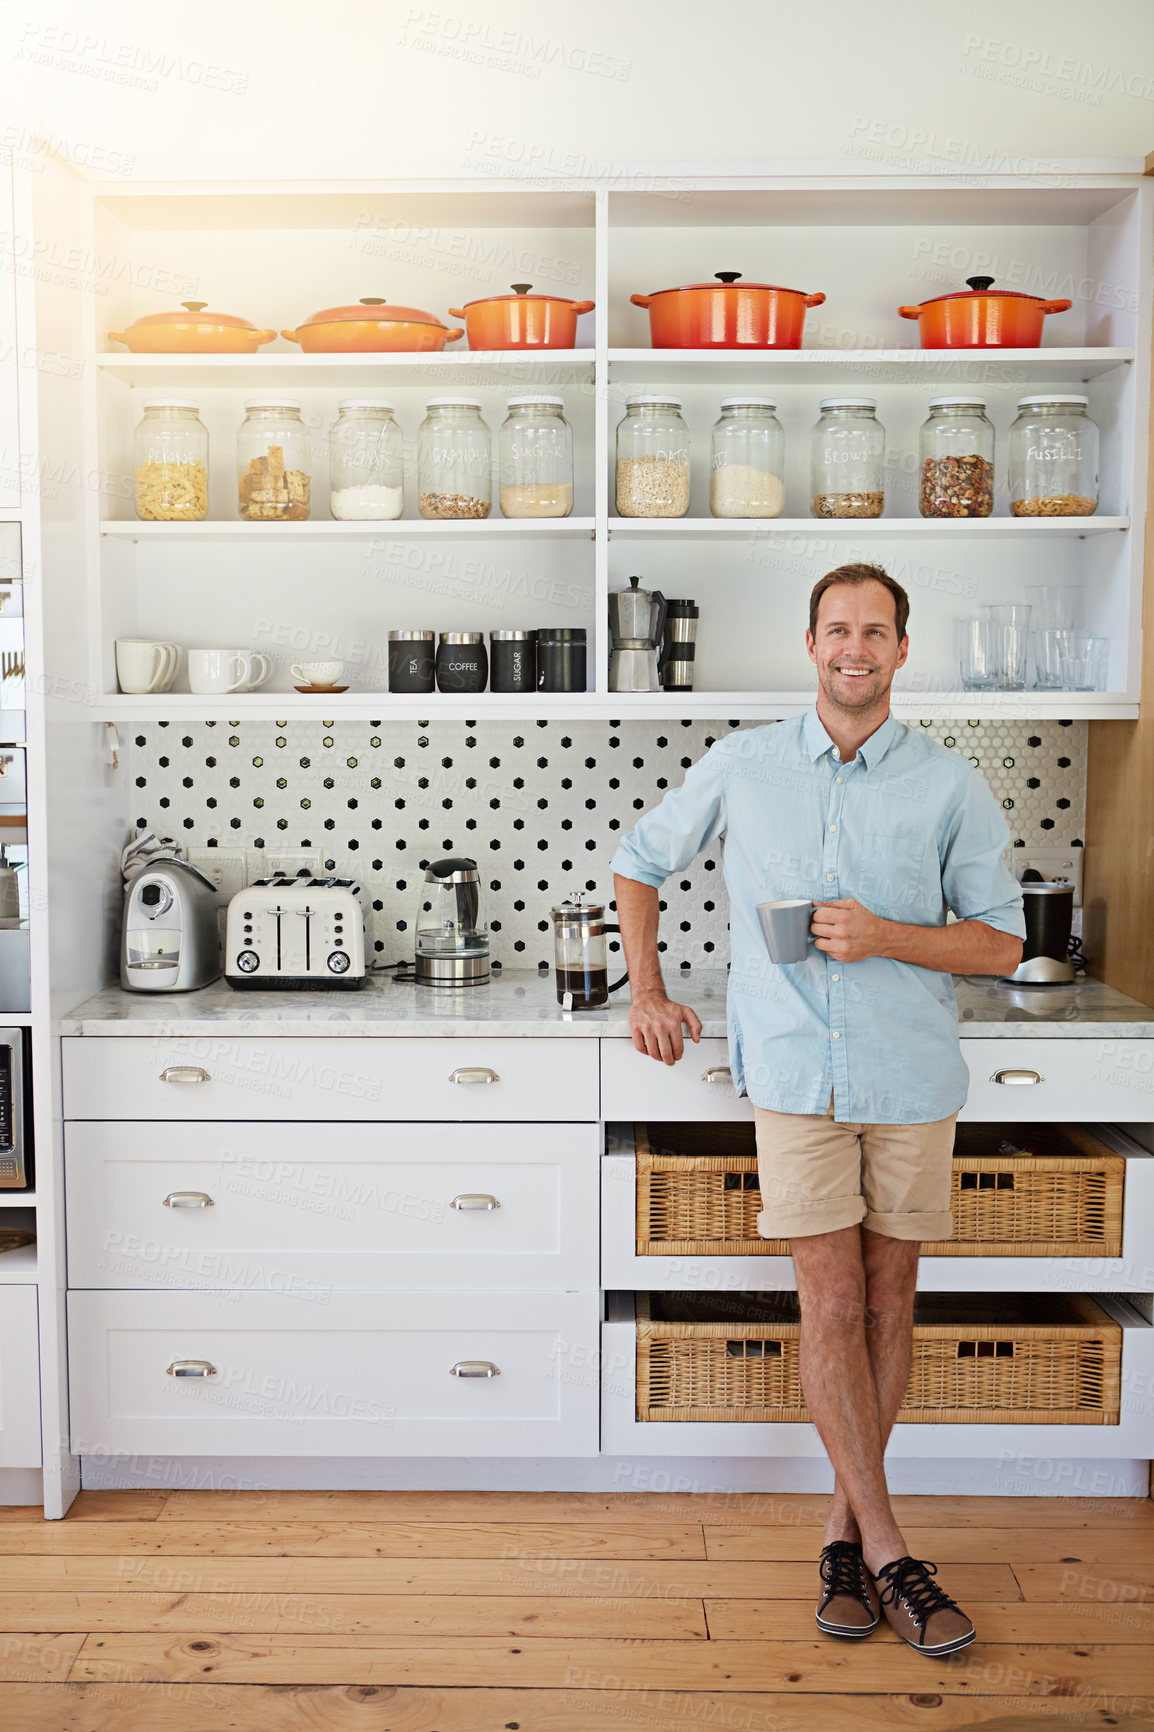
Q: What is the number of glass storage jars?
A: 10